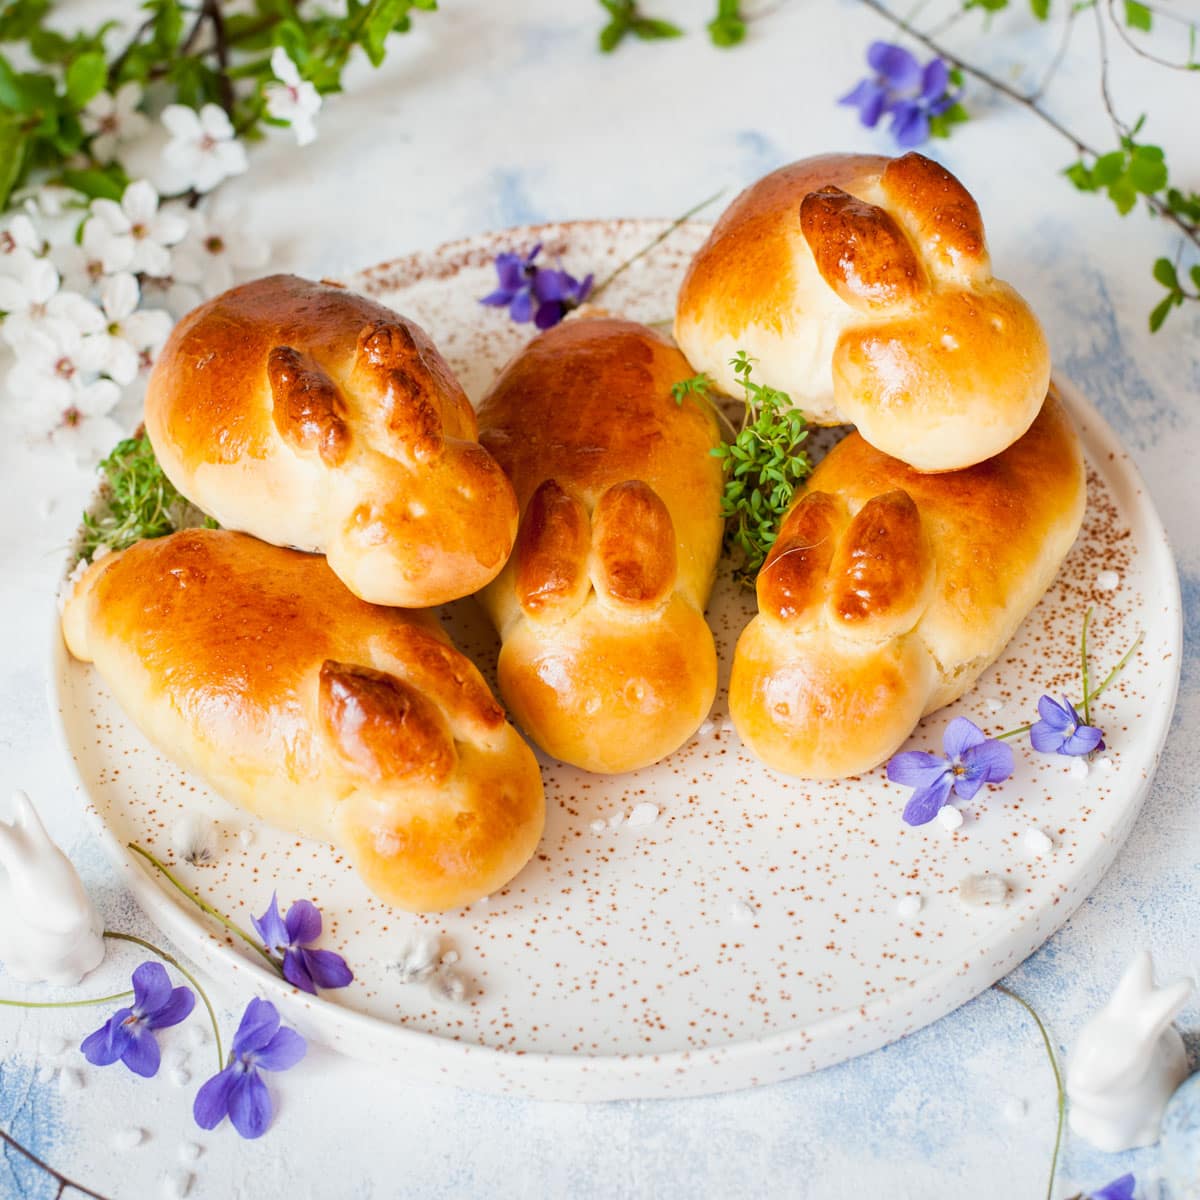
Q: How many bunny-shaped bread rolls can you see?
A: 5